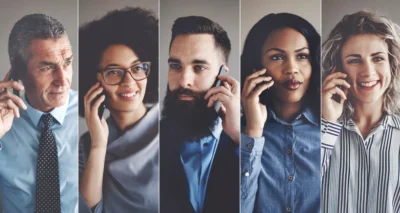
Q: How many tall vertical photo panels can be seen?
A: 5